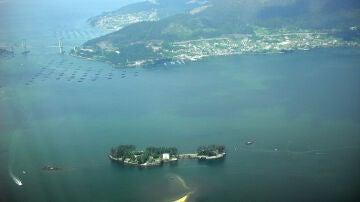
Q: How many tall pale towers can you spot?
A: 2